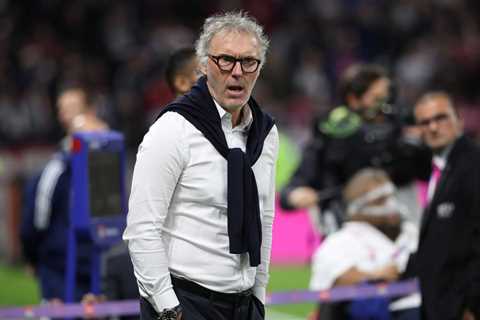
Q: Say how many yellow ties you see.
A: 0